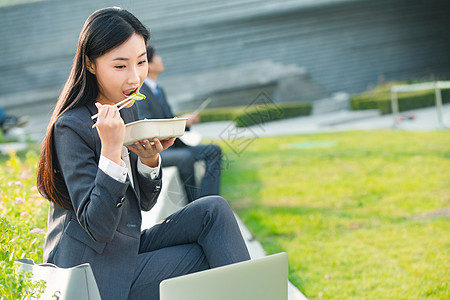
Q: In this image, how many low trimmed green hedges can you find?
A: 2